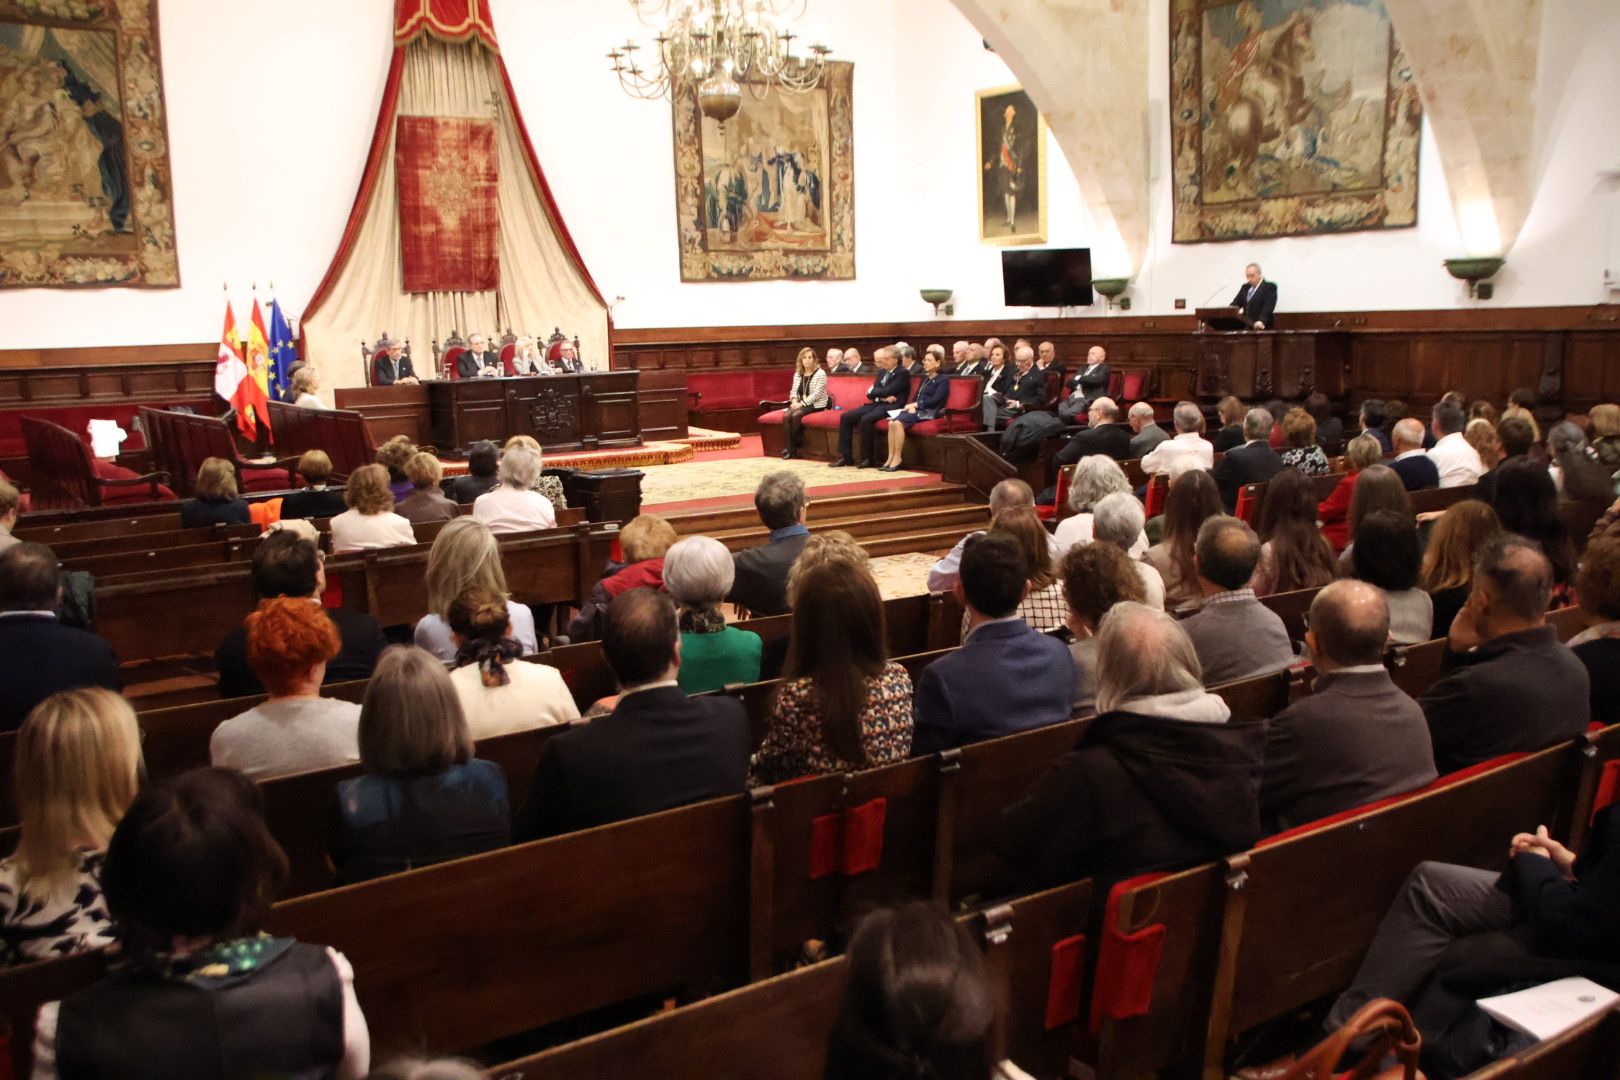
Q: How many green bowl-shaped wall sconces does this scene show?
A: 3